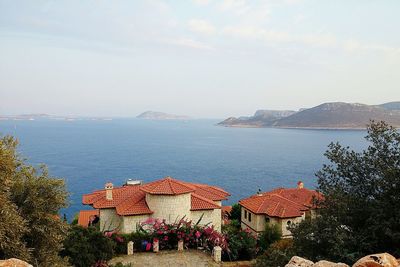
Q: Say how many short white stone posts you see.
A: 4